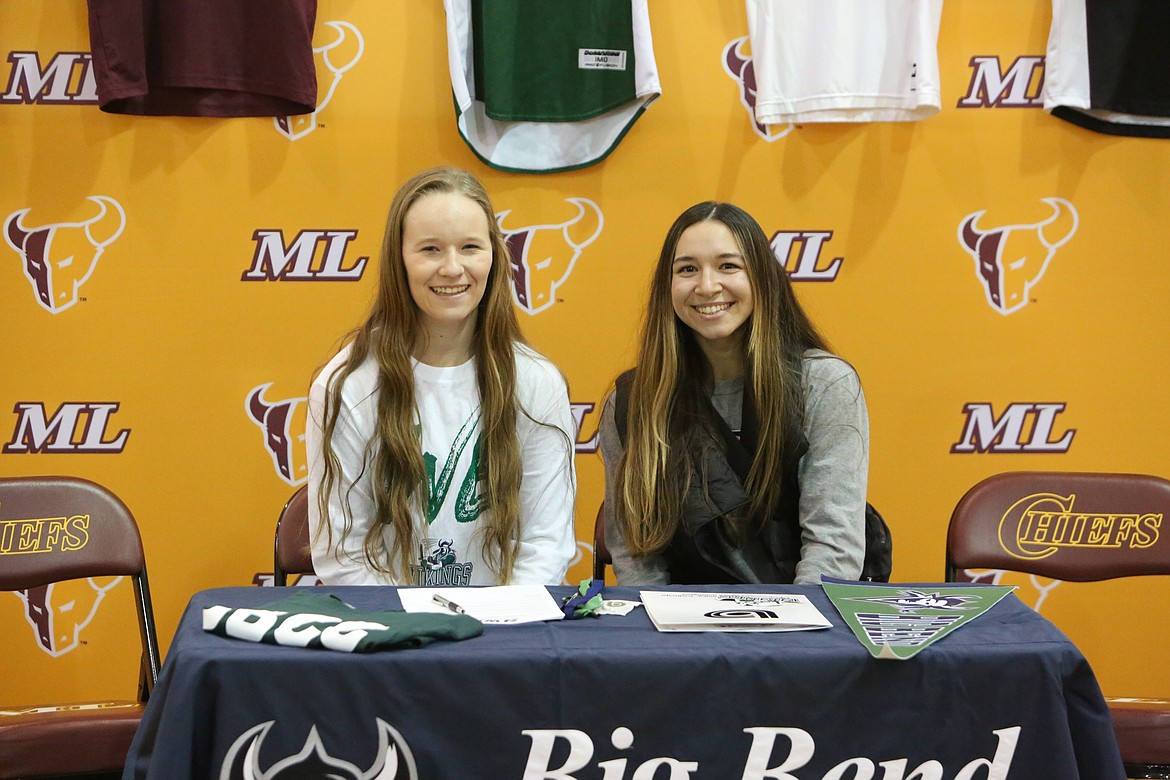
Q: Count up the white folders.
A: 1